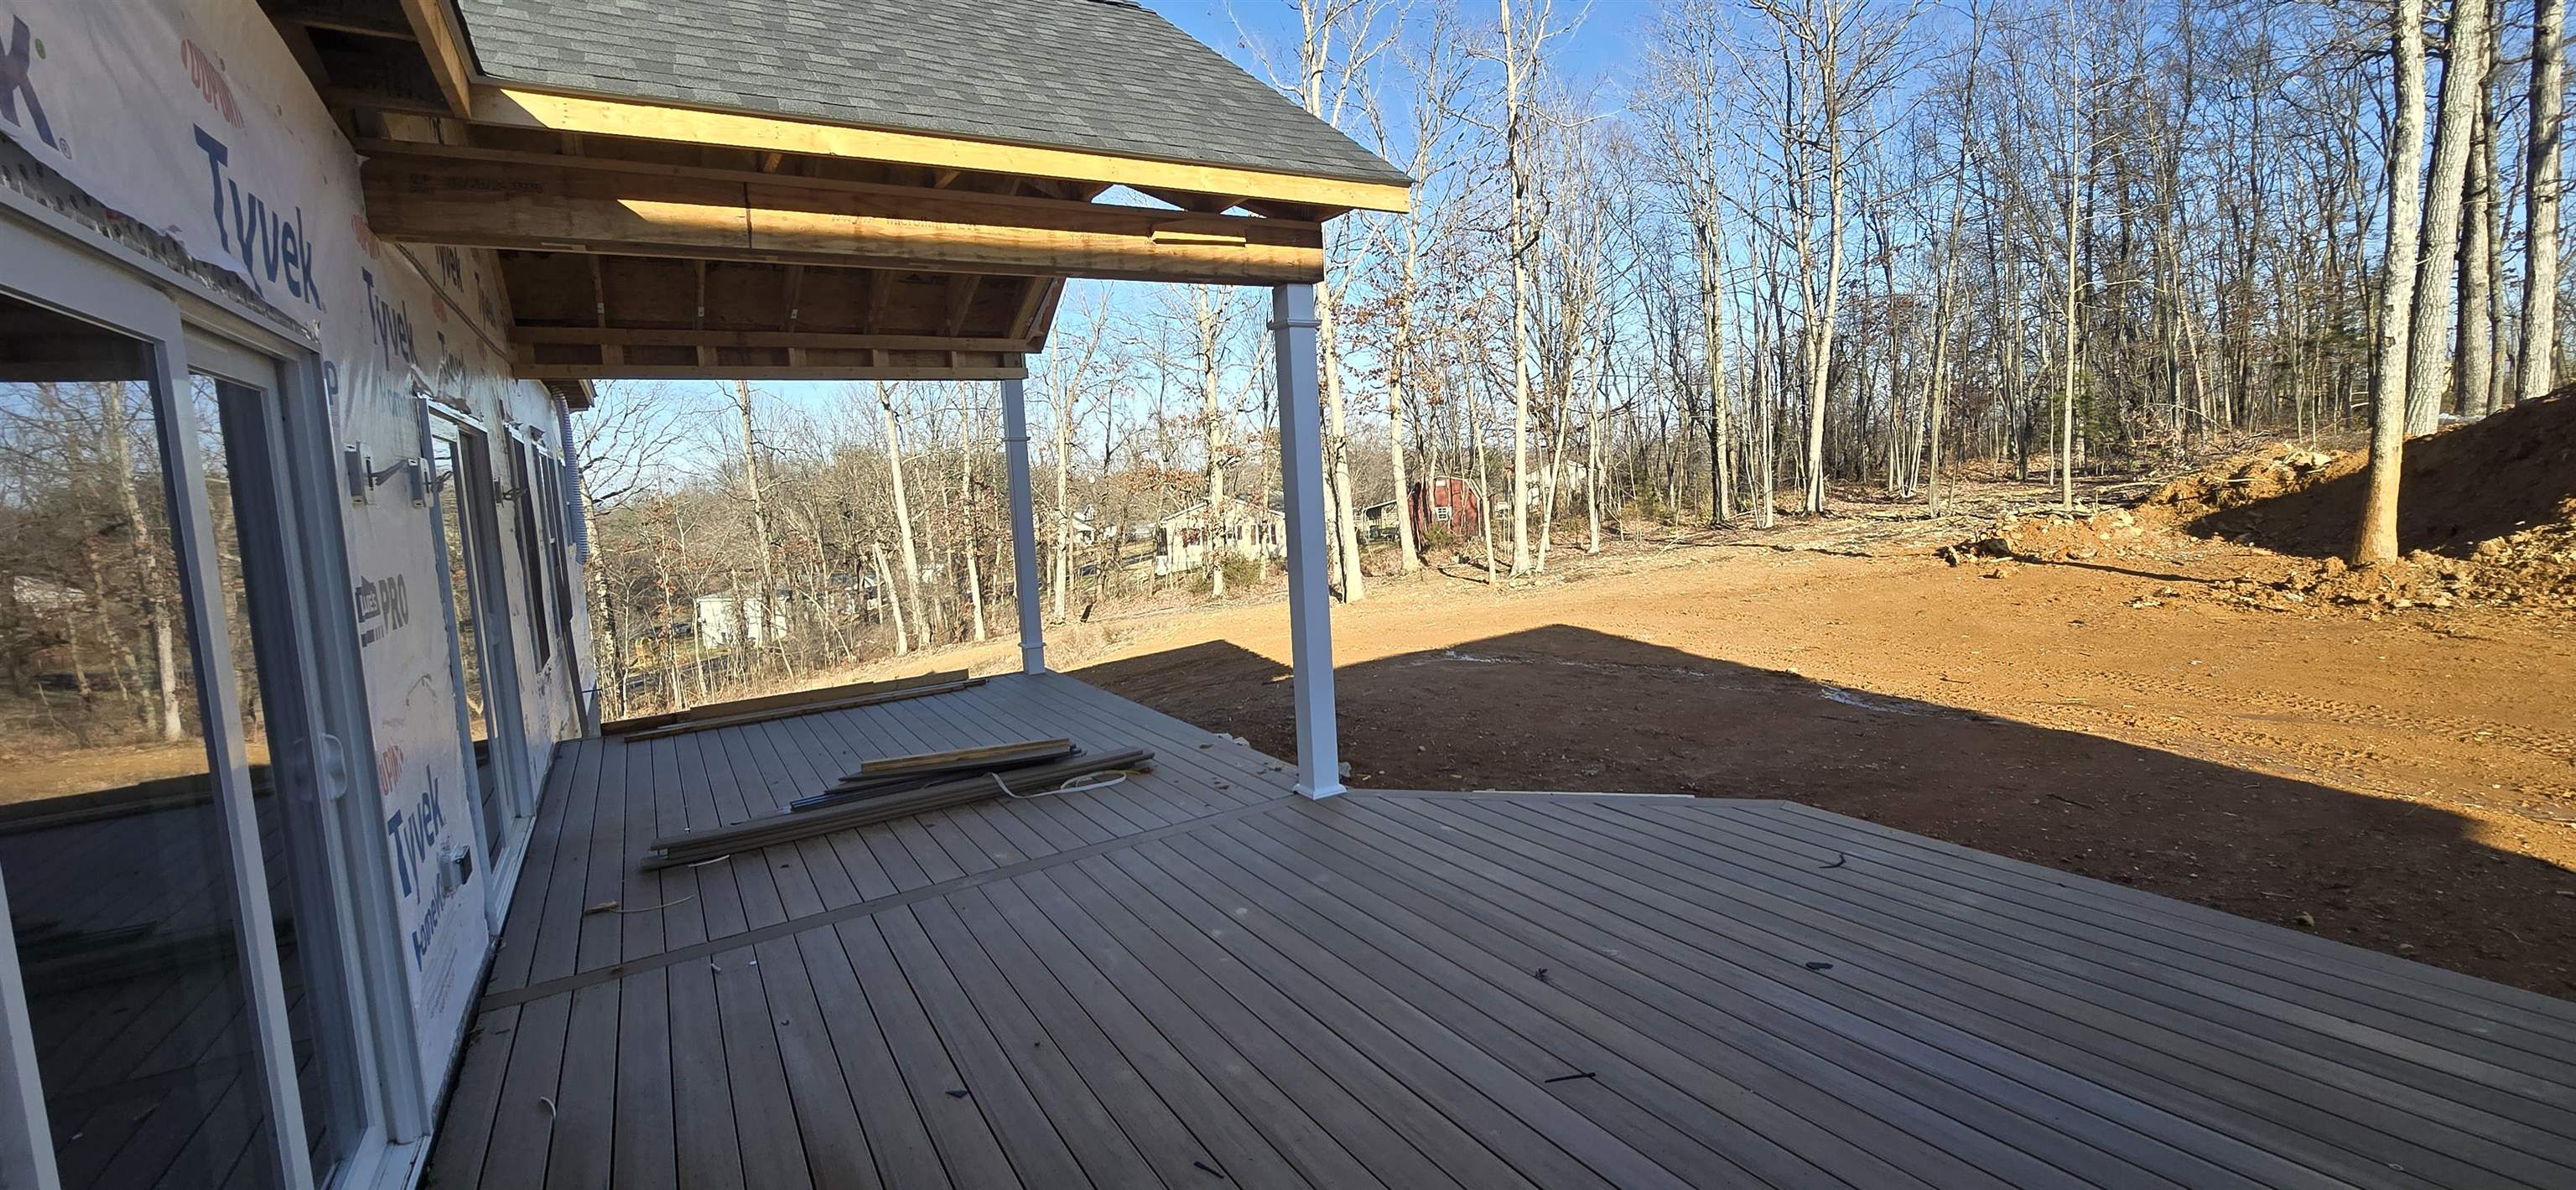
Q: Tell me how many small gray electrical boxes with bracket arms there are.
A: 3